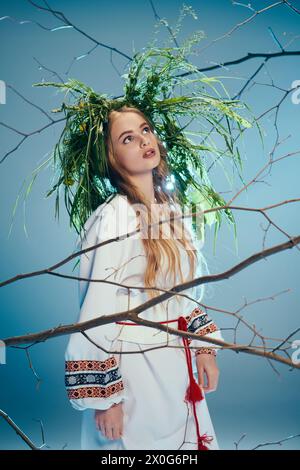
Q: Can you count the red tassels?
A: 2